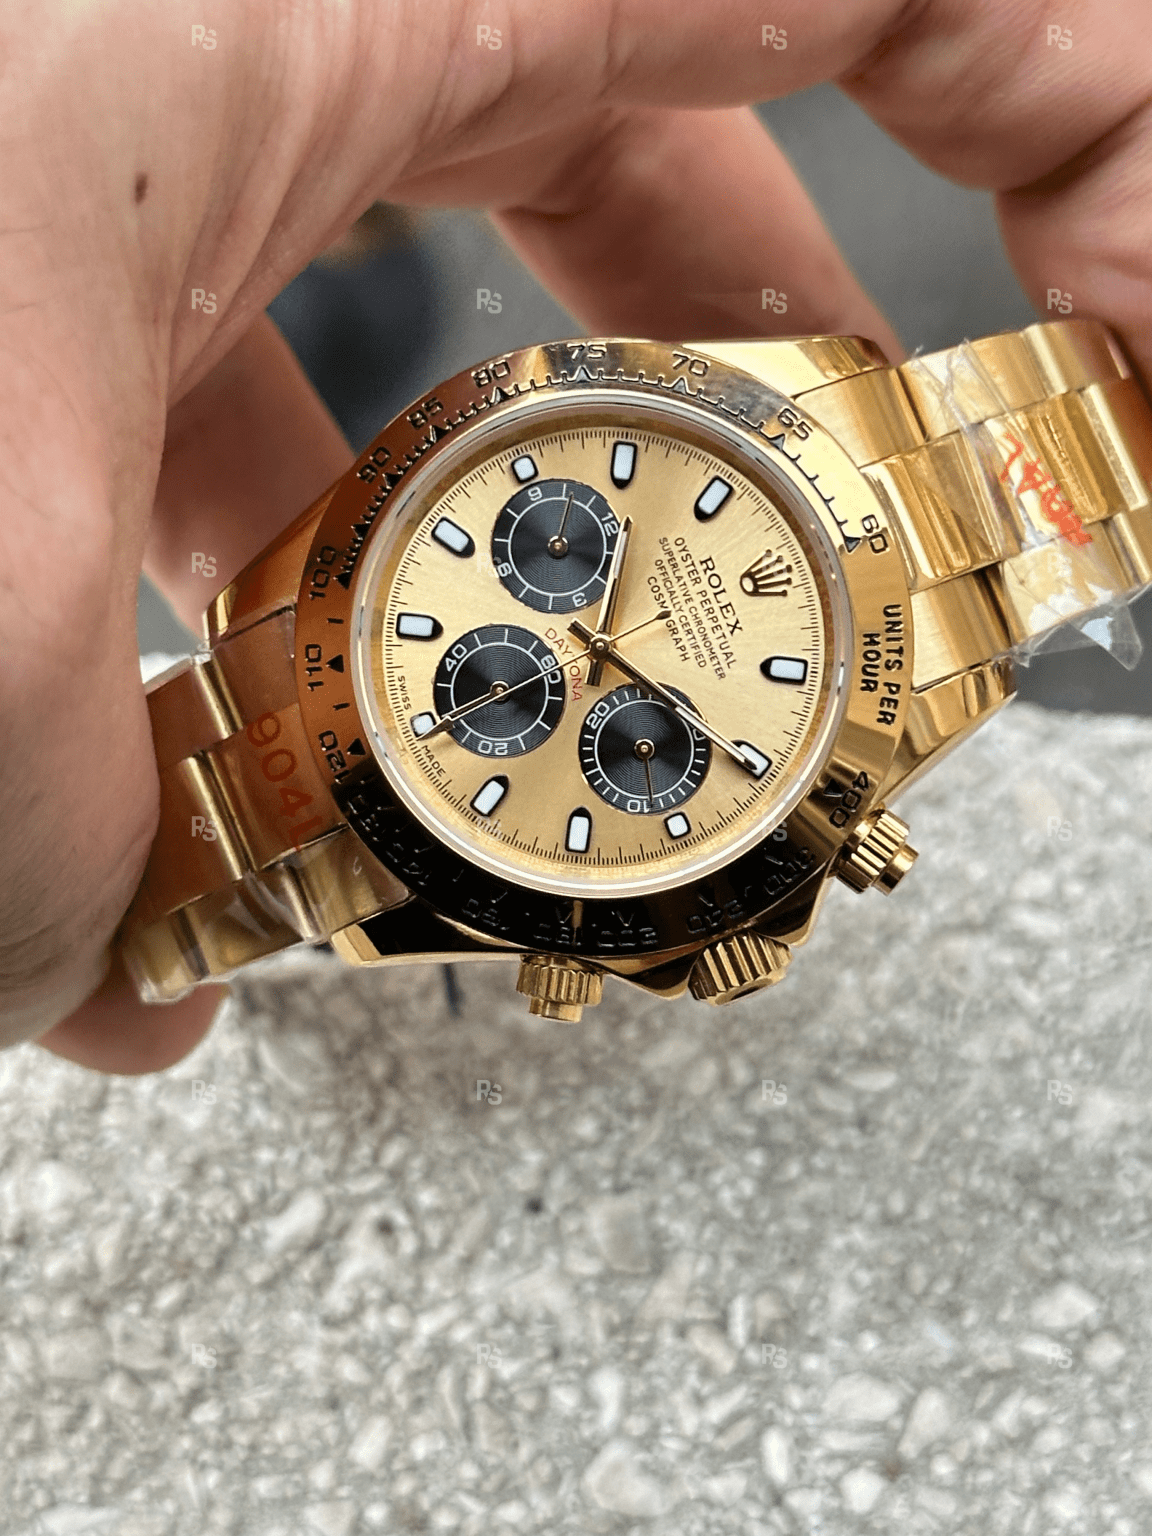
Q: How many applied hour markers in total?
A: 11